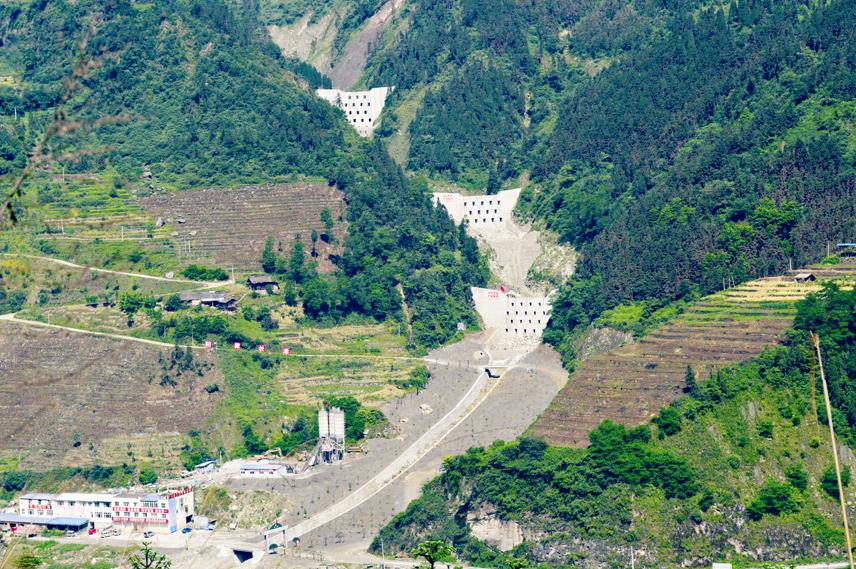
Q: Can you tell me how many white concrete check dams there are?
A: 3